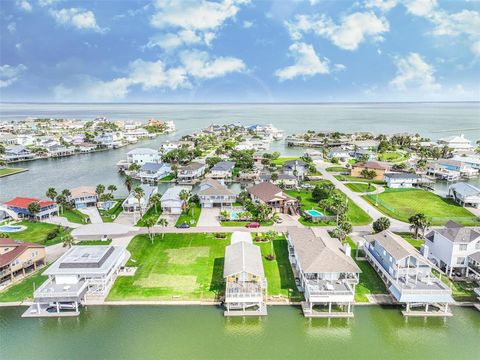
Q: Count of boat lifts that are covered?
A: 4